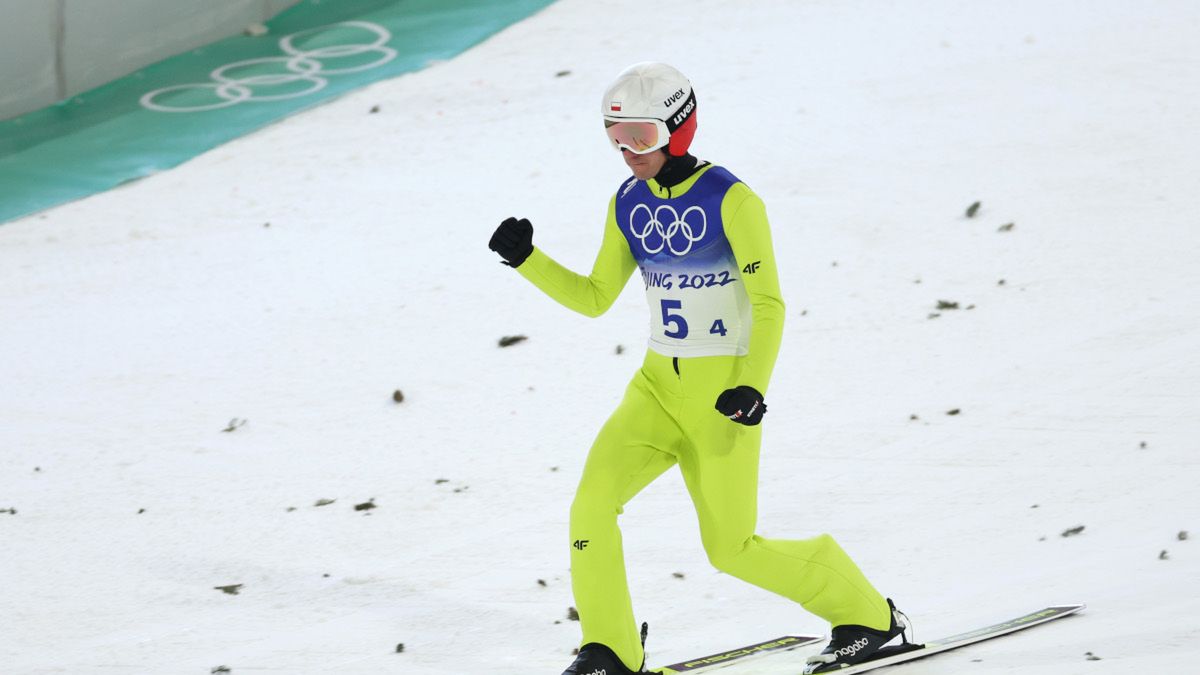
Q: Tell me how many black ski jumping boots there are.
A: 2